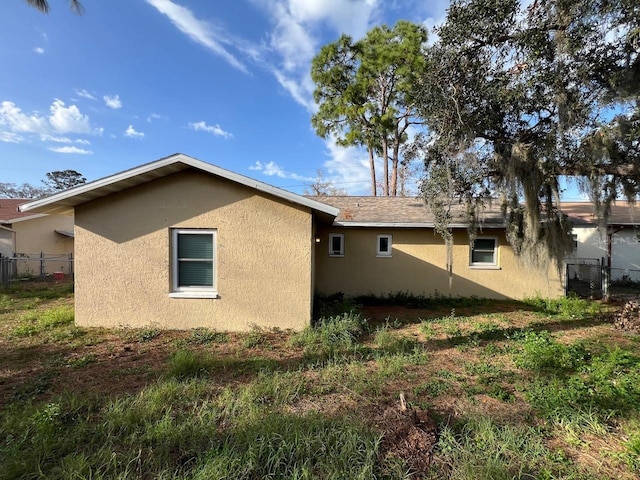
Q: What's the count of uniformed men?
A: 0